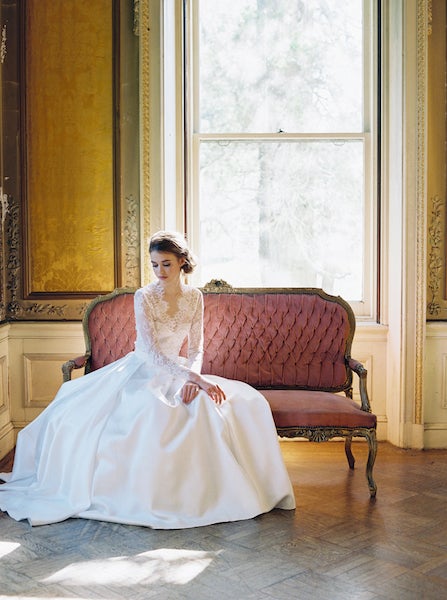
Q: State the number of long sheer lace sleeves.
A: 2